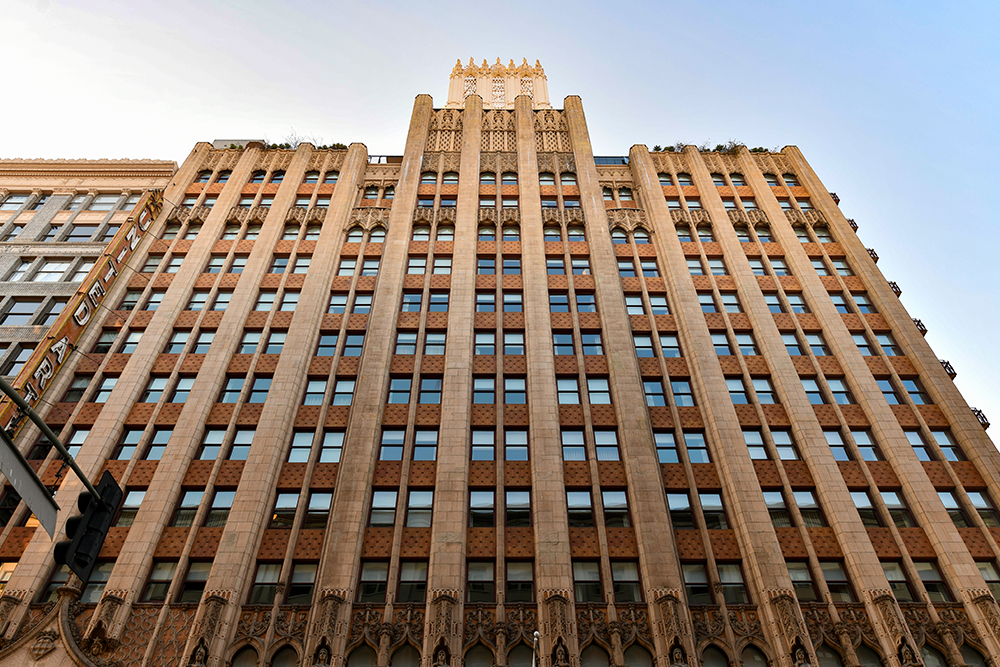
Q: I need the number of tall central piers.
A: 4